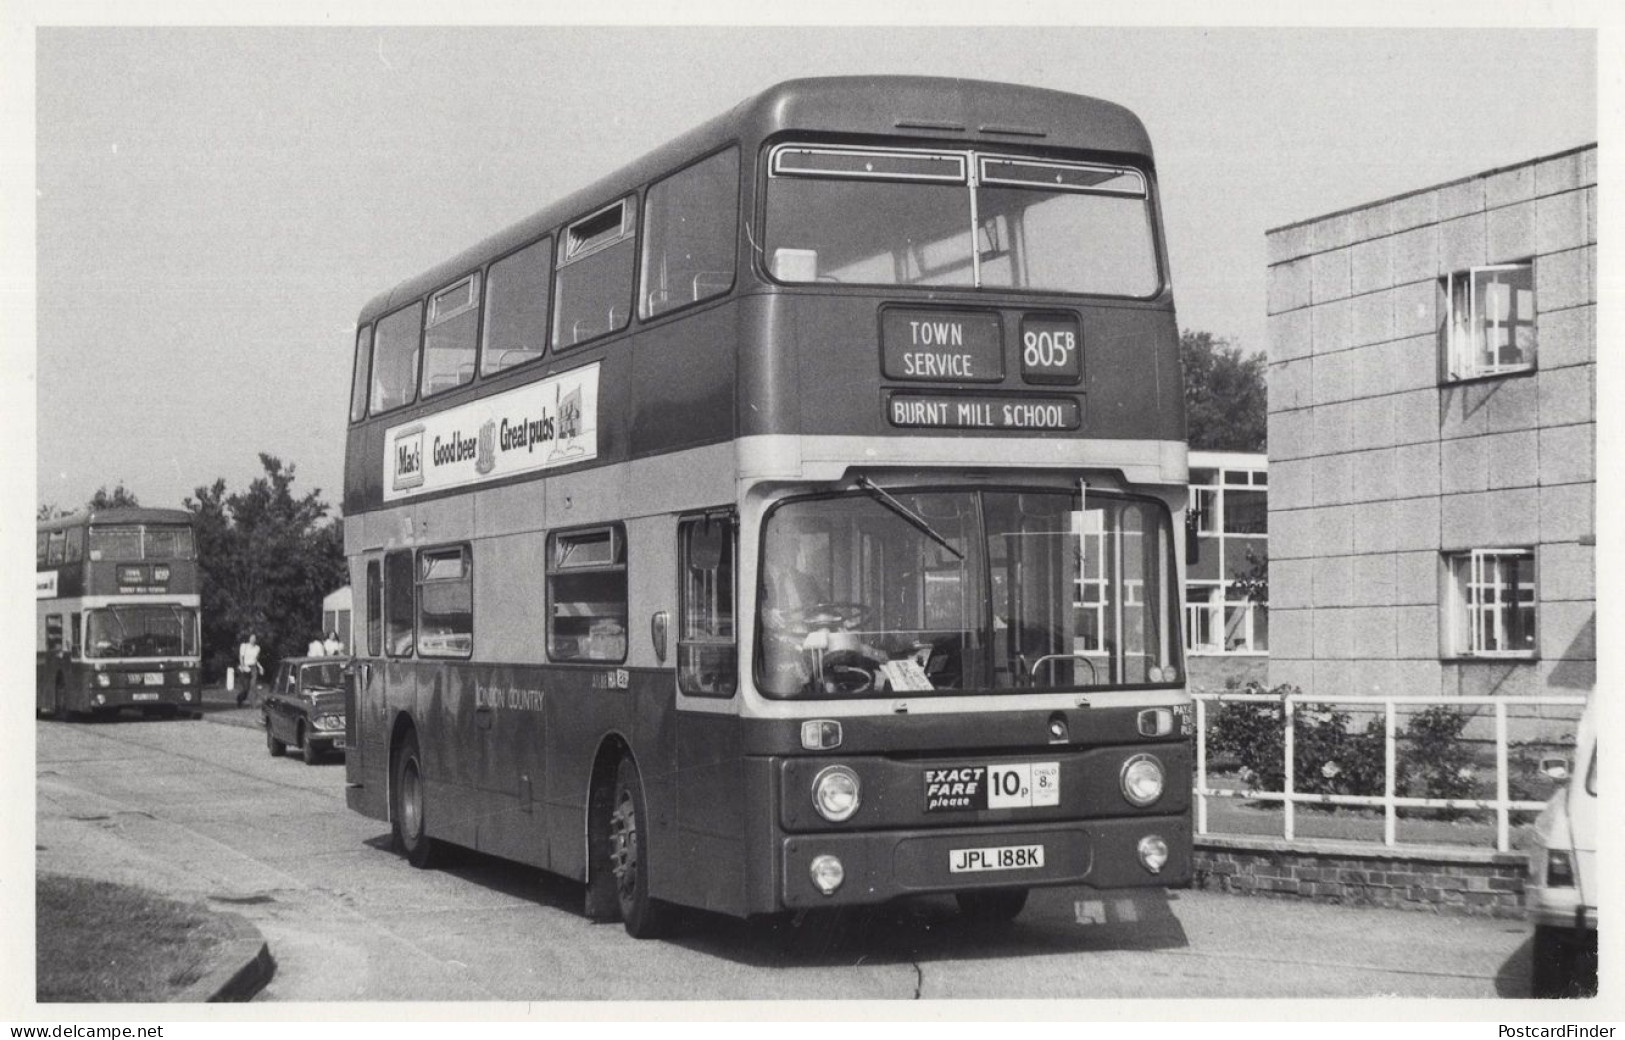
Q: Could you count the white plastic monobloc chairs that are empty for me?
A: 0